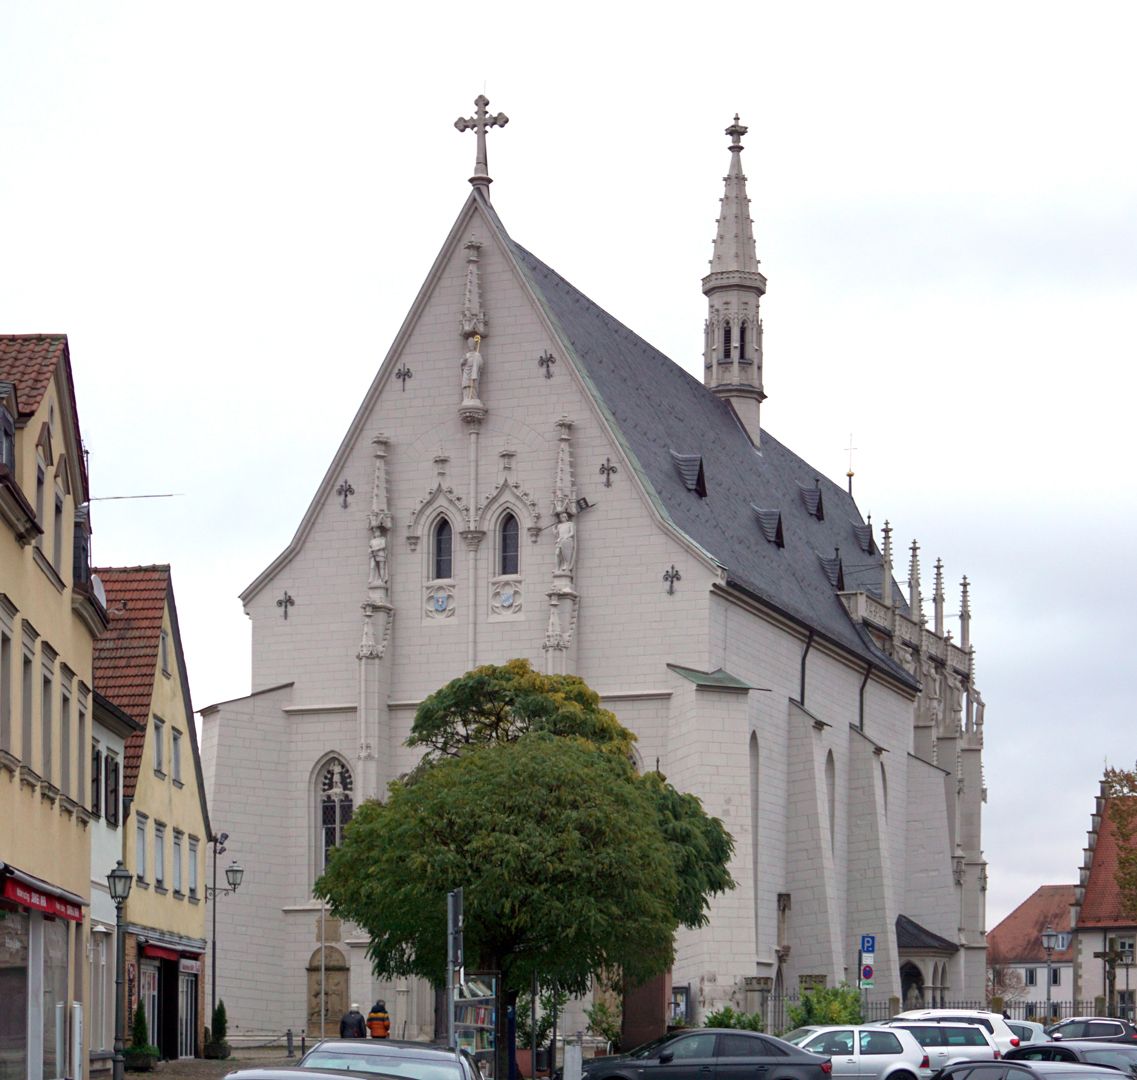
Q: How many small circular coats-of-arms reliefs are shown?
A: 2